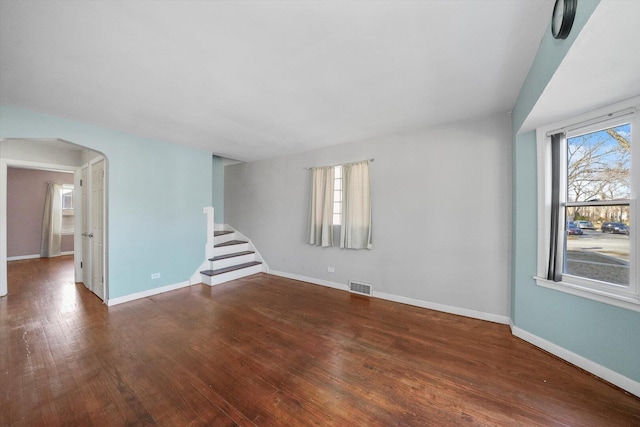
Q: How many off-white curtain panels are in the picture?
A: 3